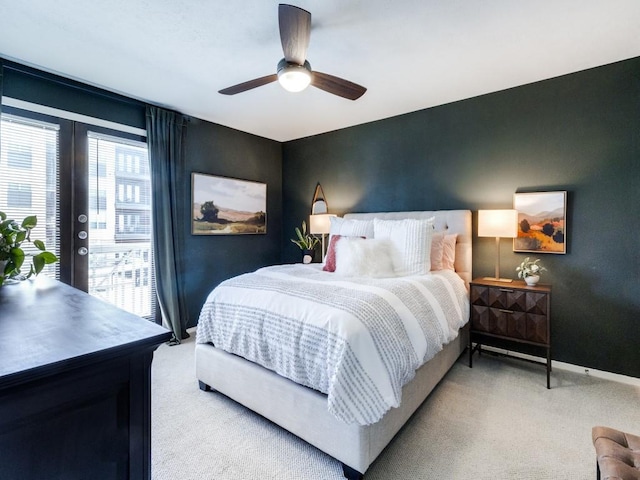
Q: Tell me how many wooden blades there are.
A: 3